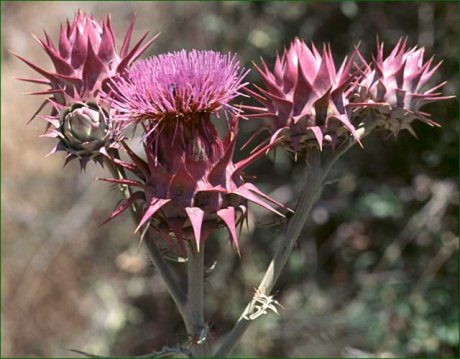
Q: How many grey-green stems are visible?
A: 3